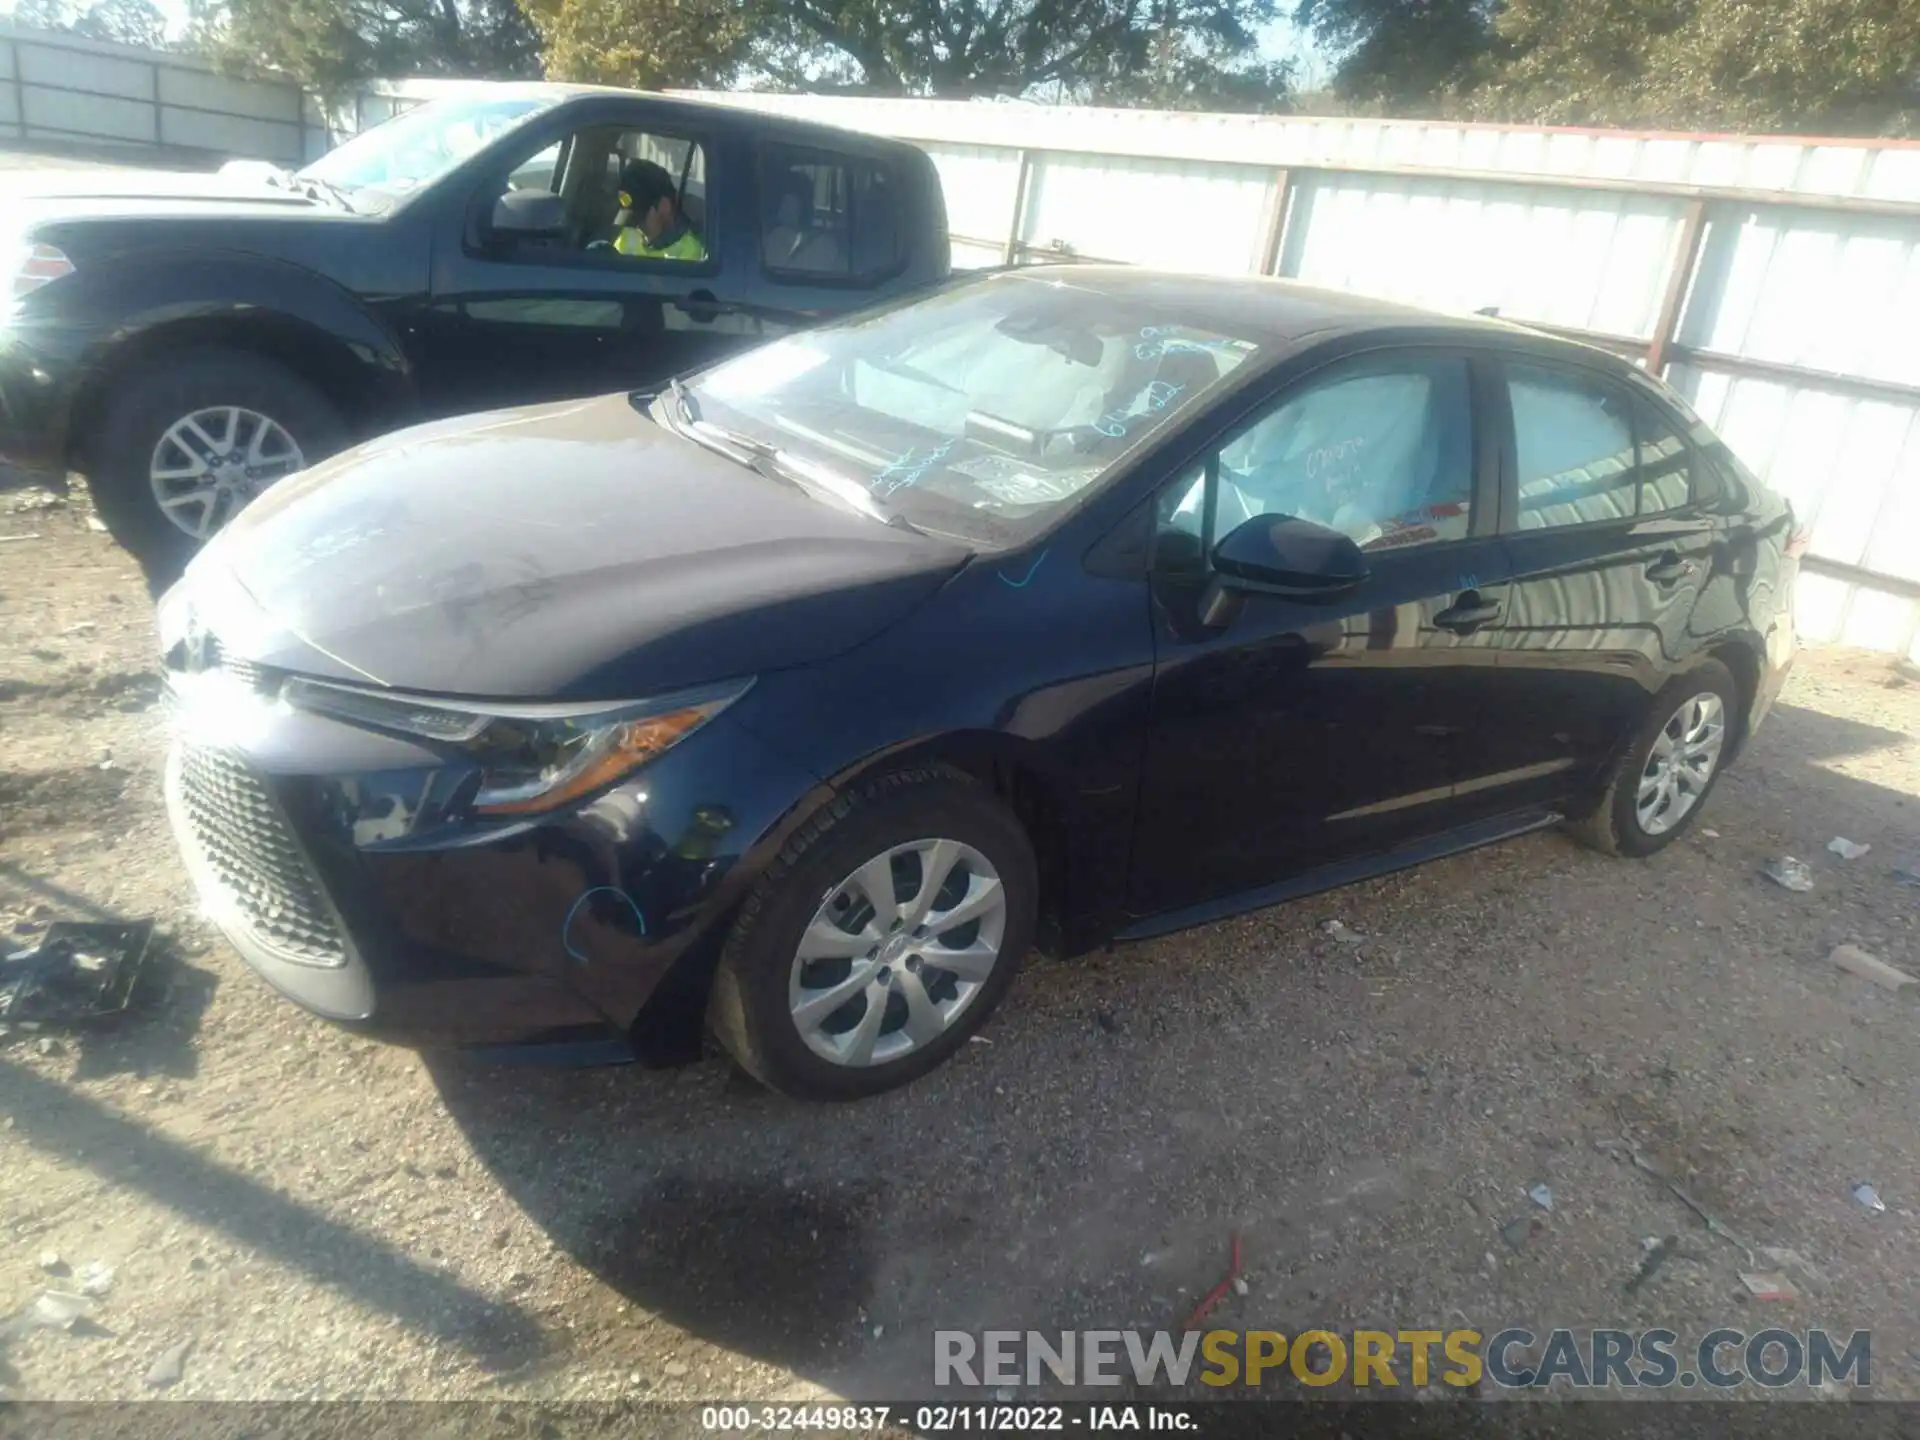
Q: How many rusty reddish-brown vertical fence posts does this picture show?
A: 3